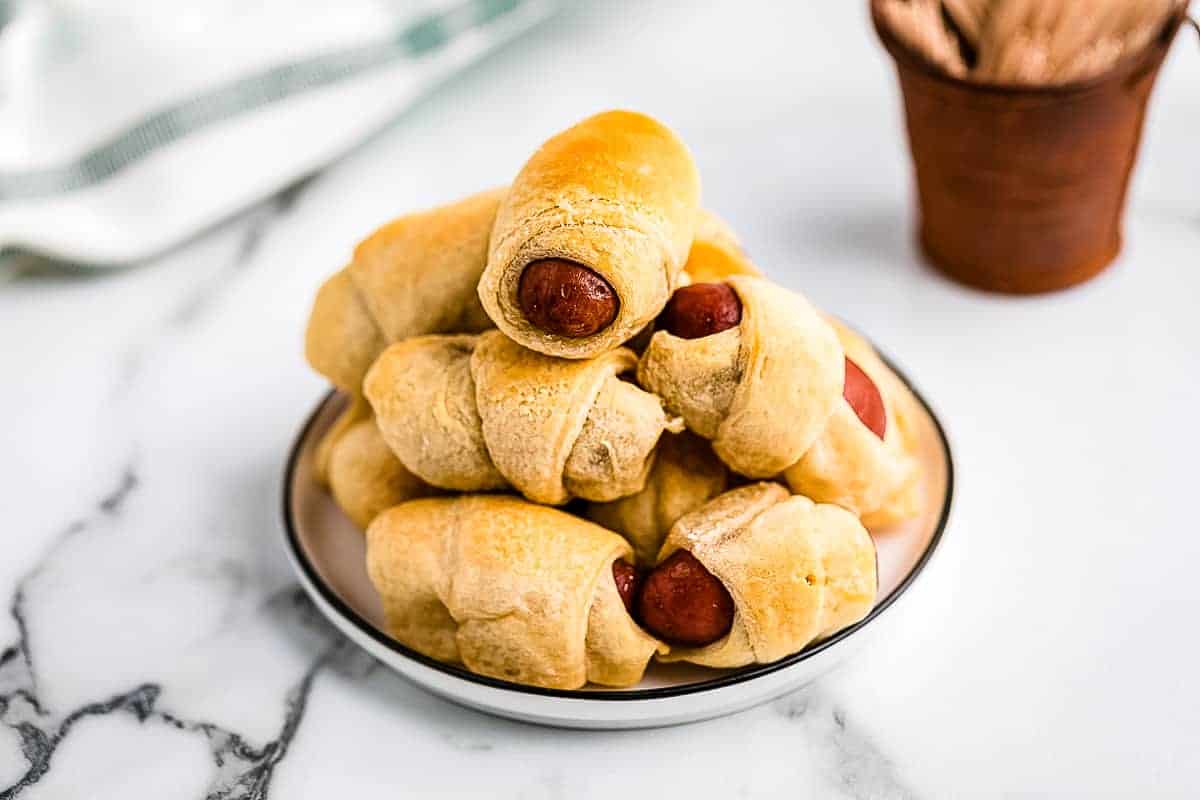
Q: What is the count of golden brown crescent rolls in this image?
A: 10